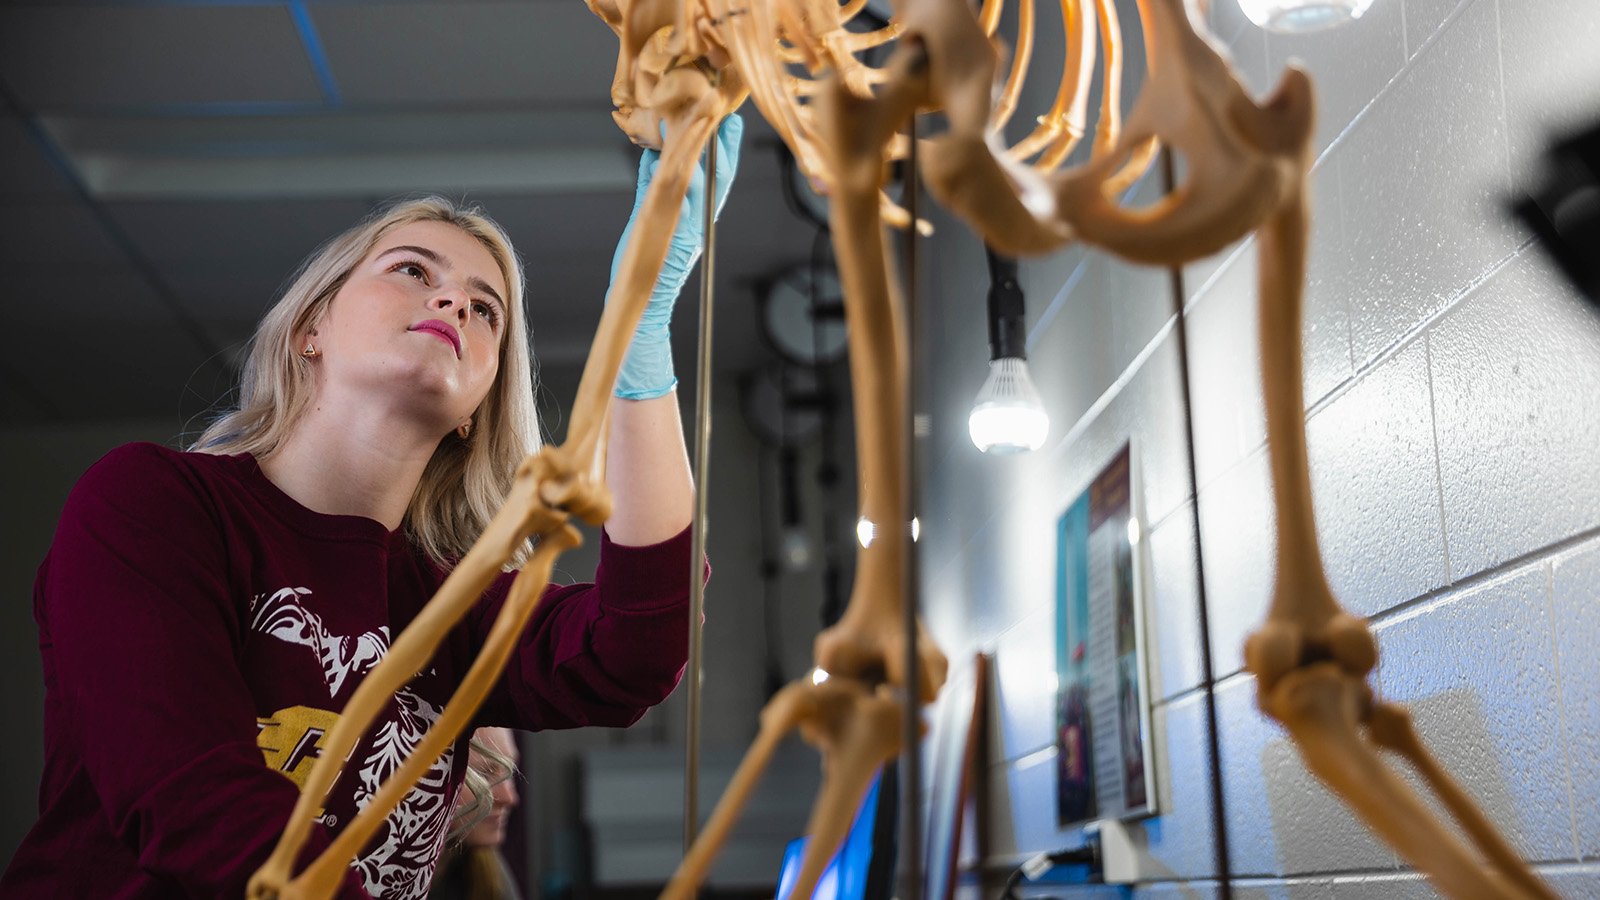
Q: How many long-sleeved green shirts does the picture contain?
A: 0